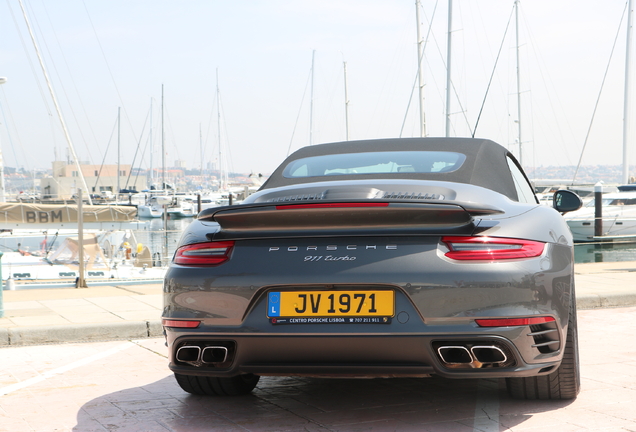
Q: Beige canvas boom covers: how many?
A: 1